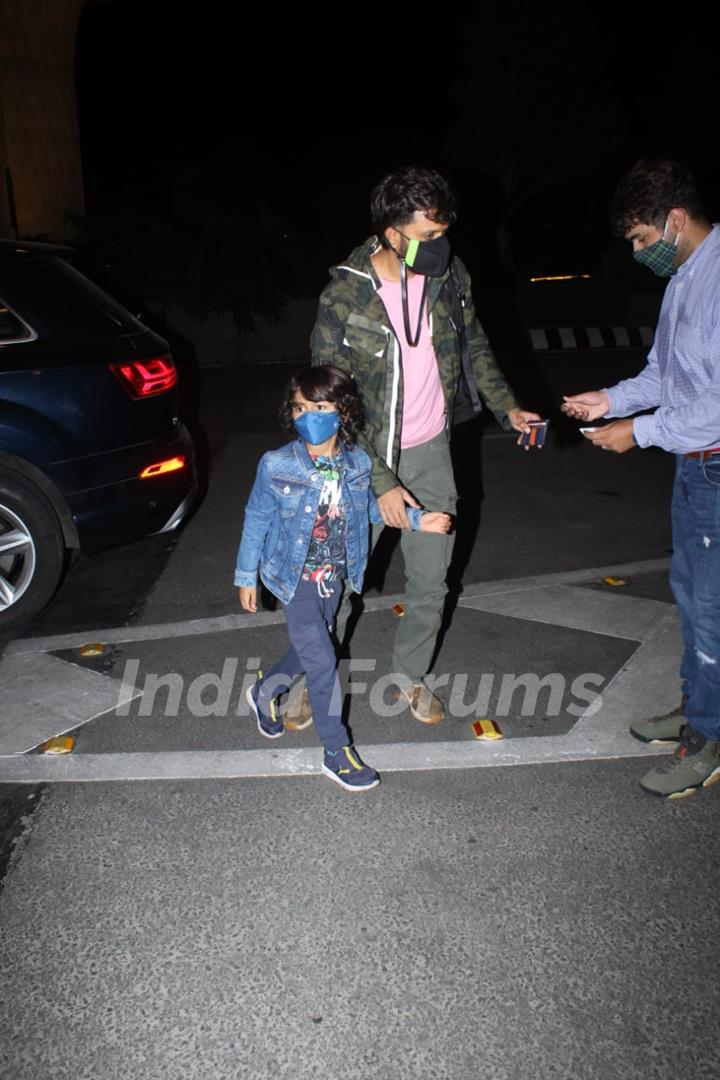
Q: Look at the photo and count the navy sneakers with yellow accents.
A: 2